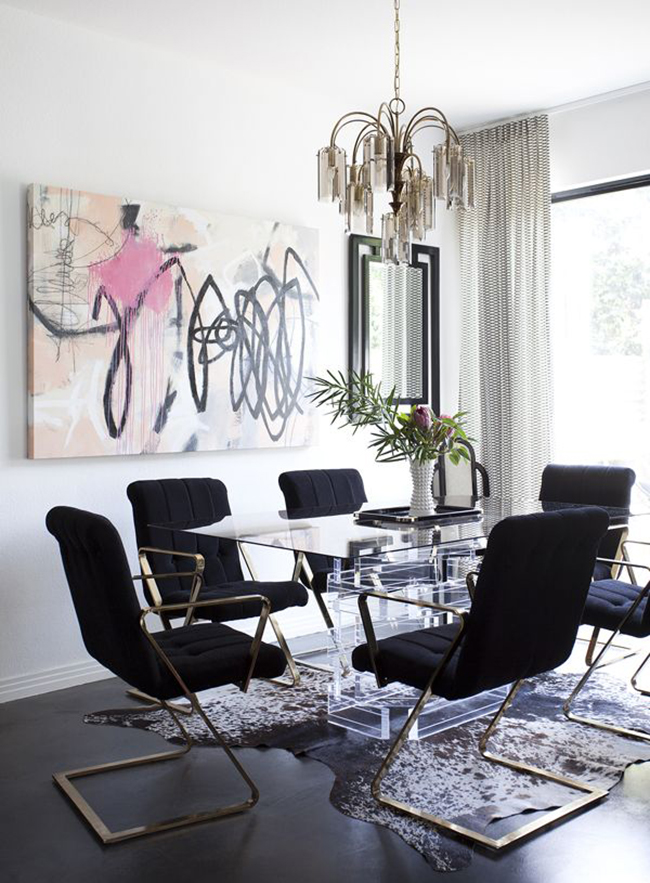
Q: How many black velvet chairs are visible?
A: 6